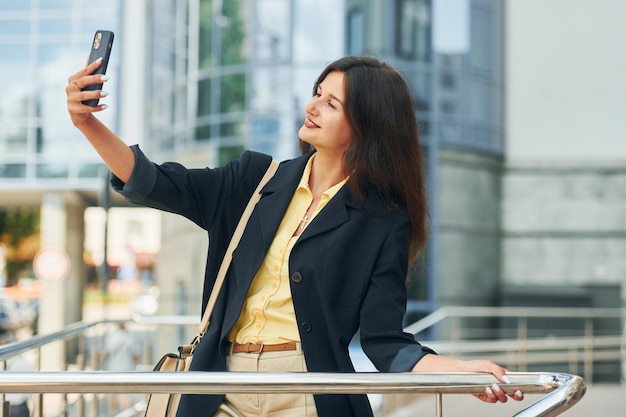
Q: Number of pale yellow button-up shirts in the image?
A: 1